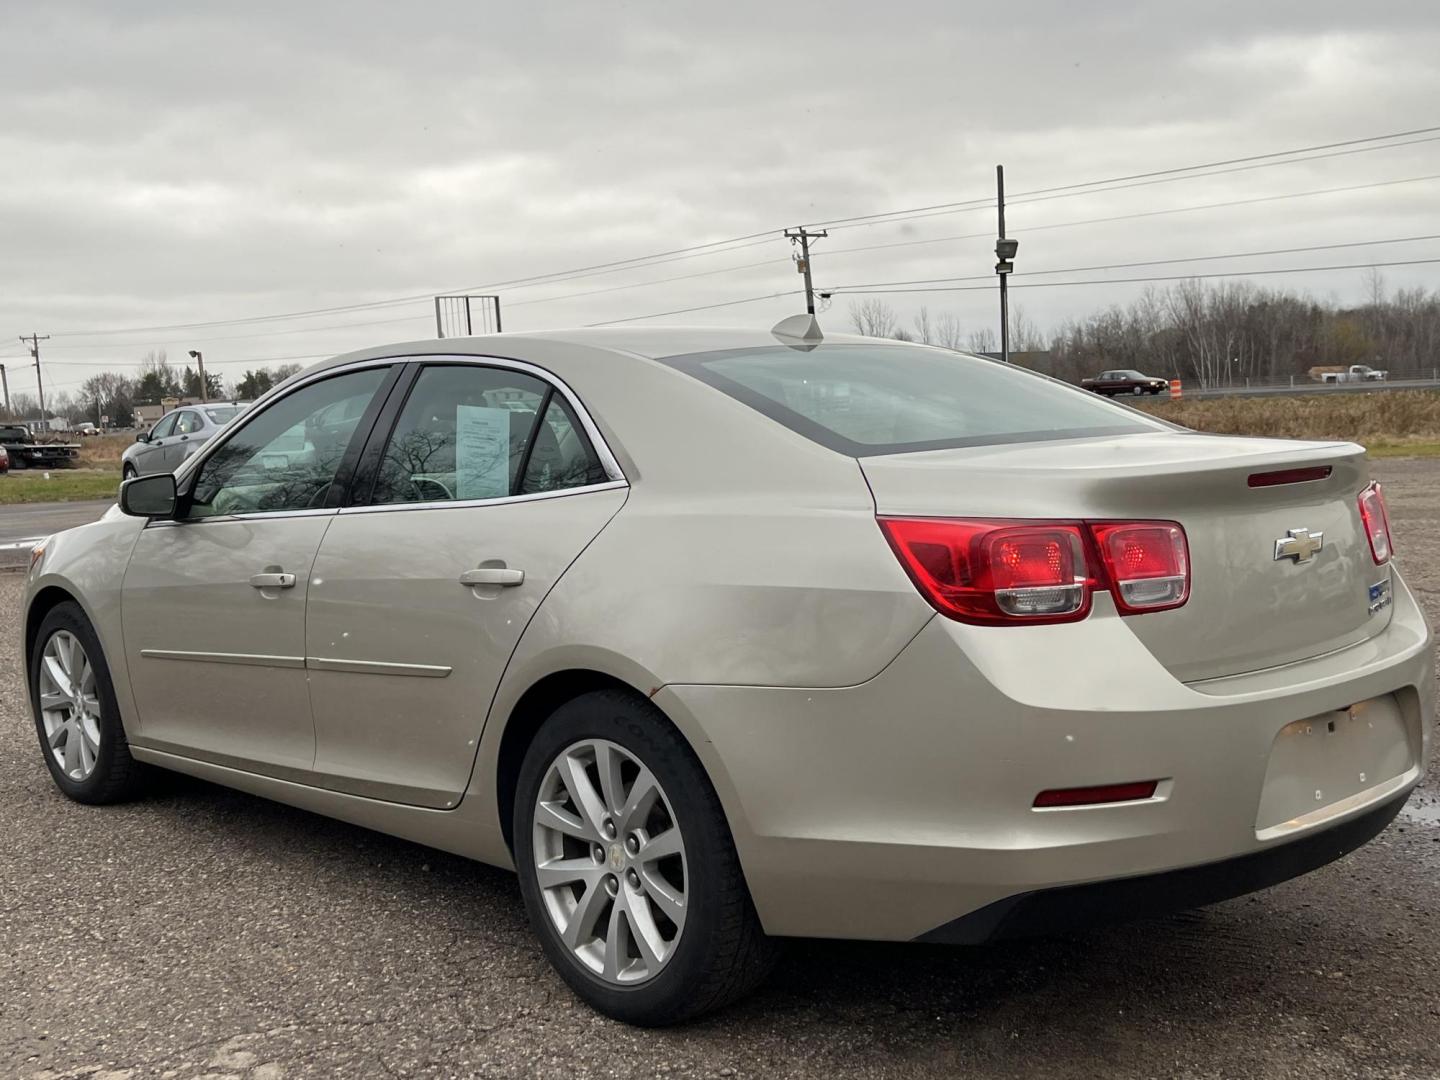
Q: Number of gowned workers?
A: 0